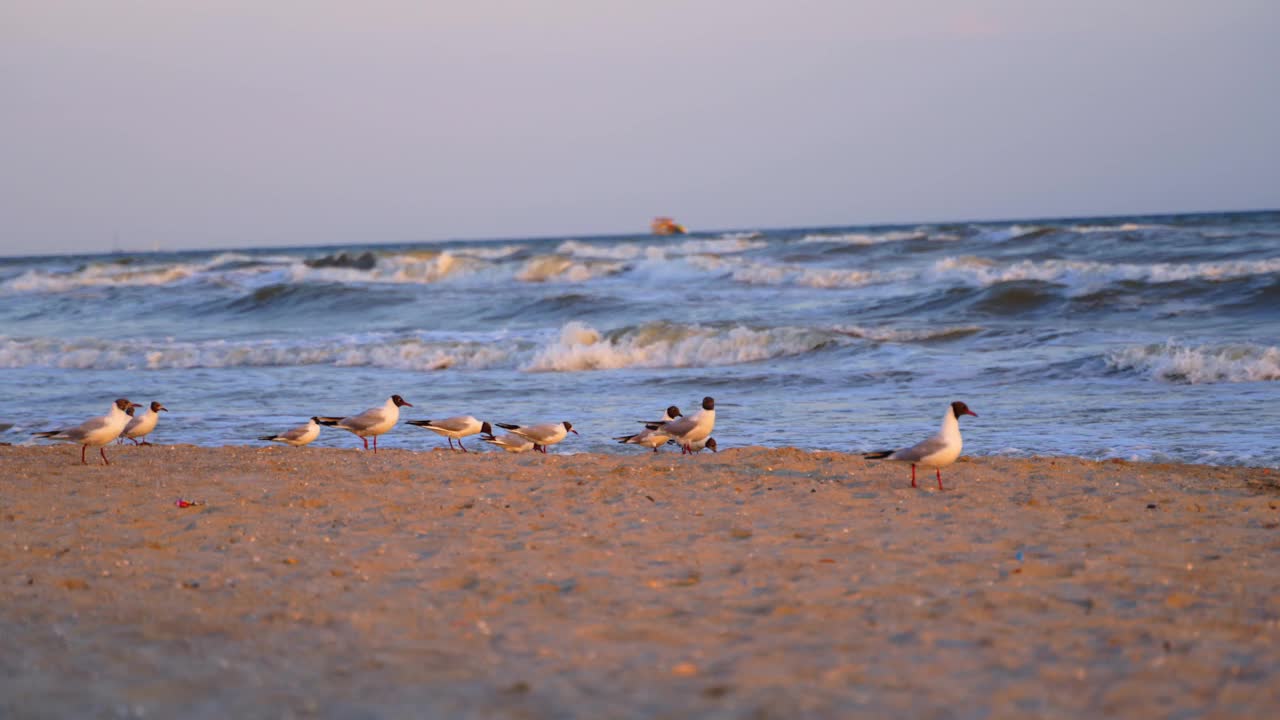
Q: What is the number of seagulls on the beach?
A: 12